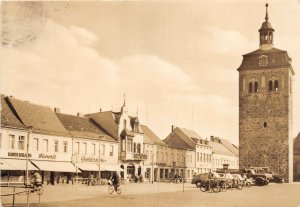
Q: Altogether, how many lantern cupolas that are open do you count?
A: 1